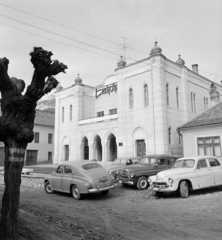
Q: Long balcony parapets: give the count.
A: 1